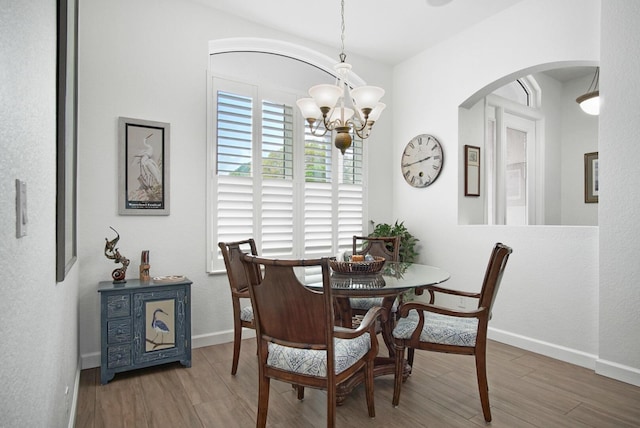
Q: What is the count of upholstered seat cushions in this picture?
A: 4